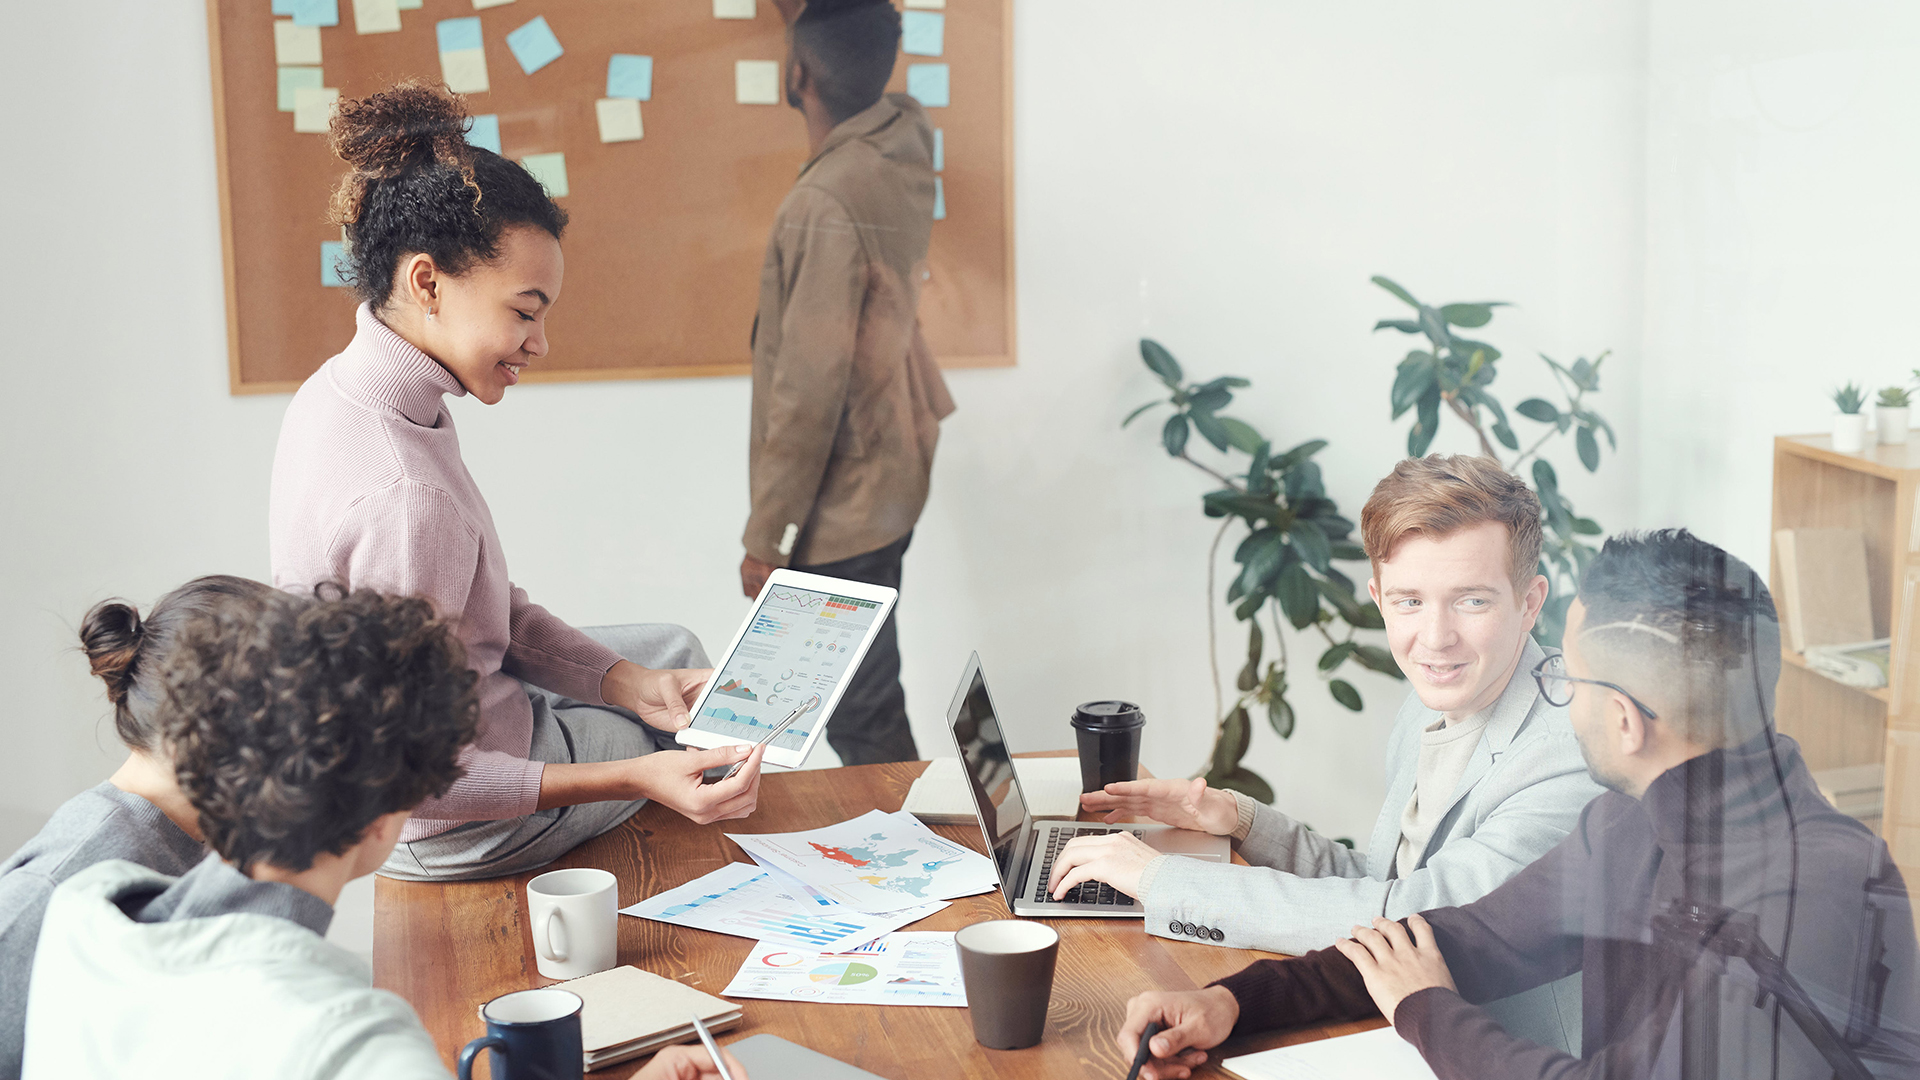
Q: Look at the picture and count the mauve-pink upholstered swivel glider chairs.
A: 0